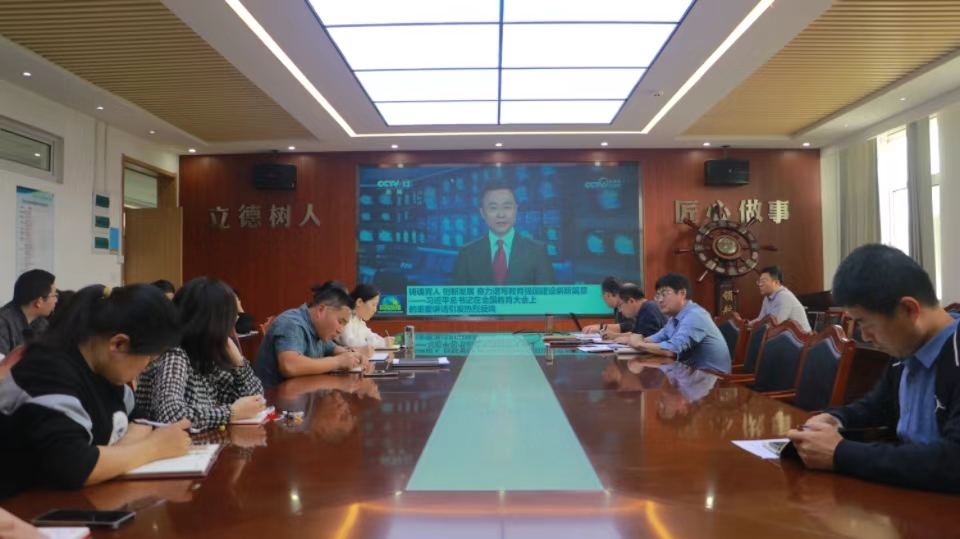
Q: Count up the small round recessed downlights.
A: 12